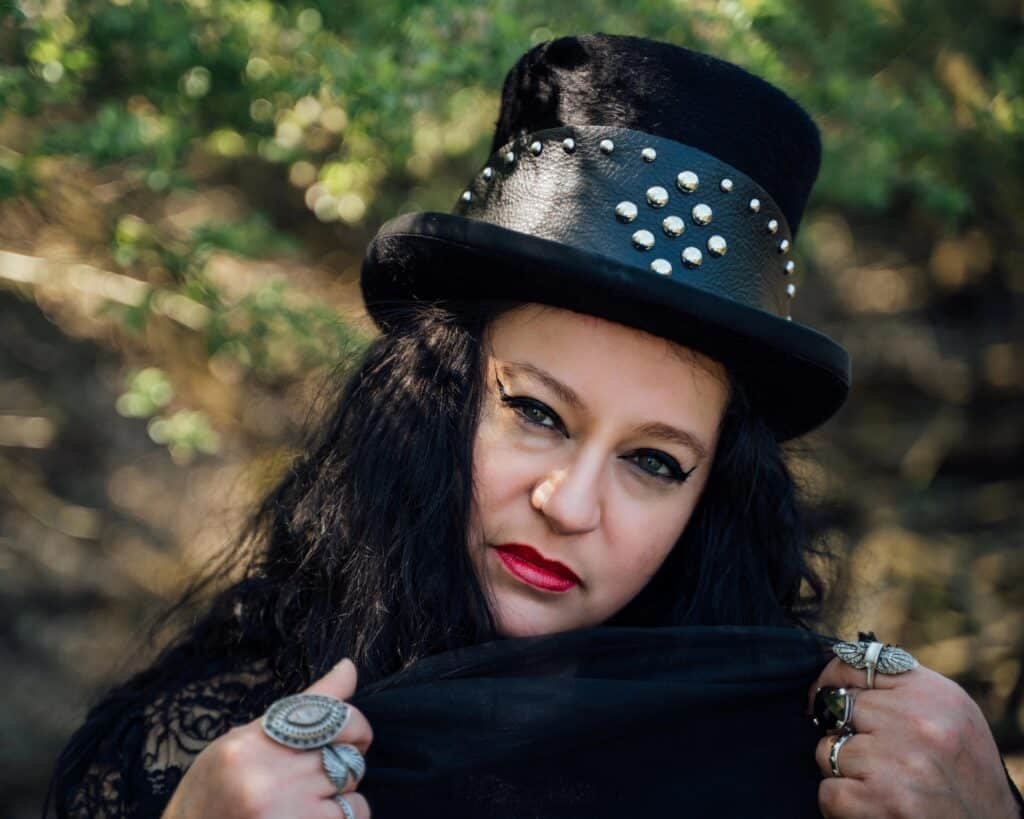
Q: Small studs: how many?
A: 14